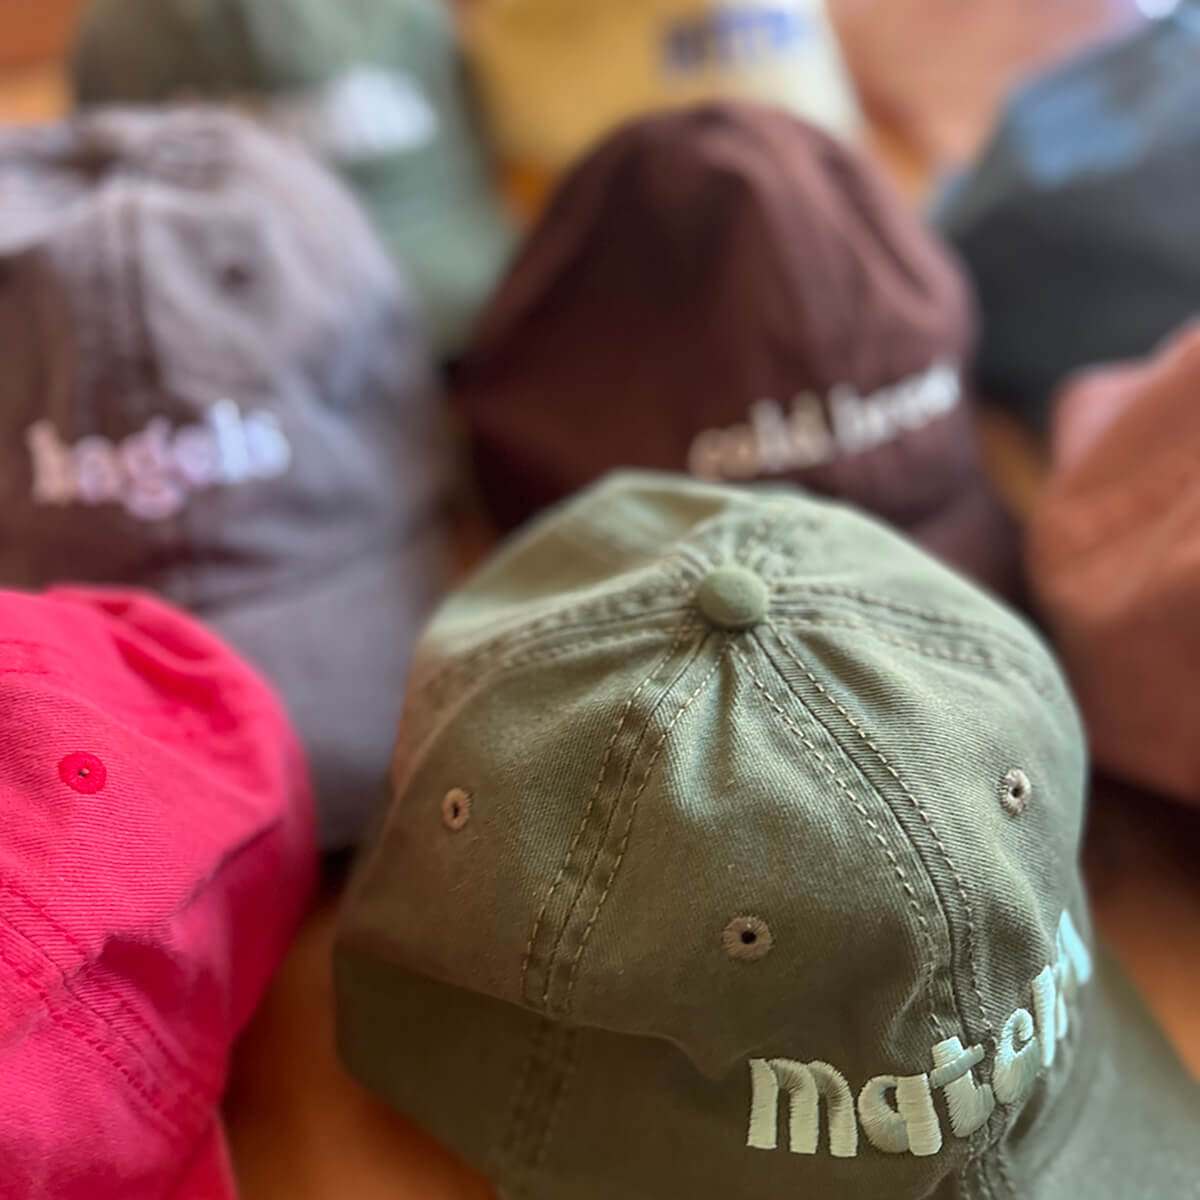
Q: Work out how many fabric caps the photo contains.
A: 9